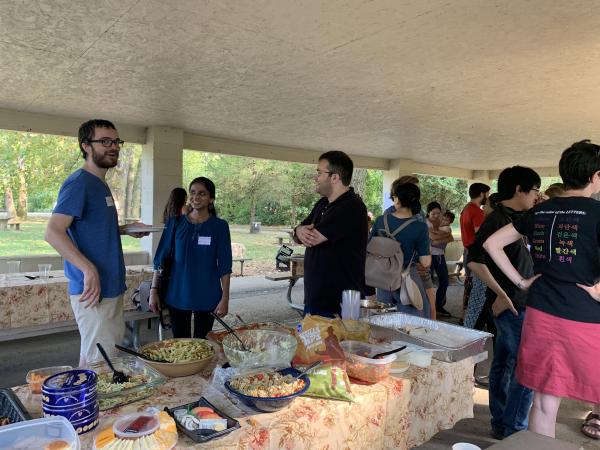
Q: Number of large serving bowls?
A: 3